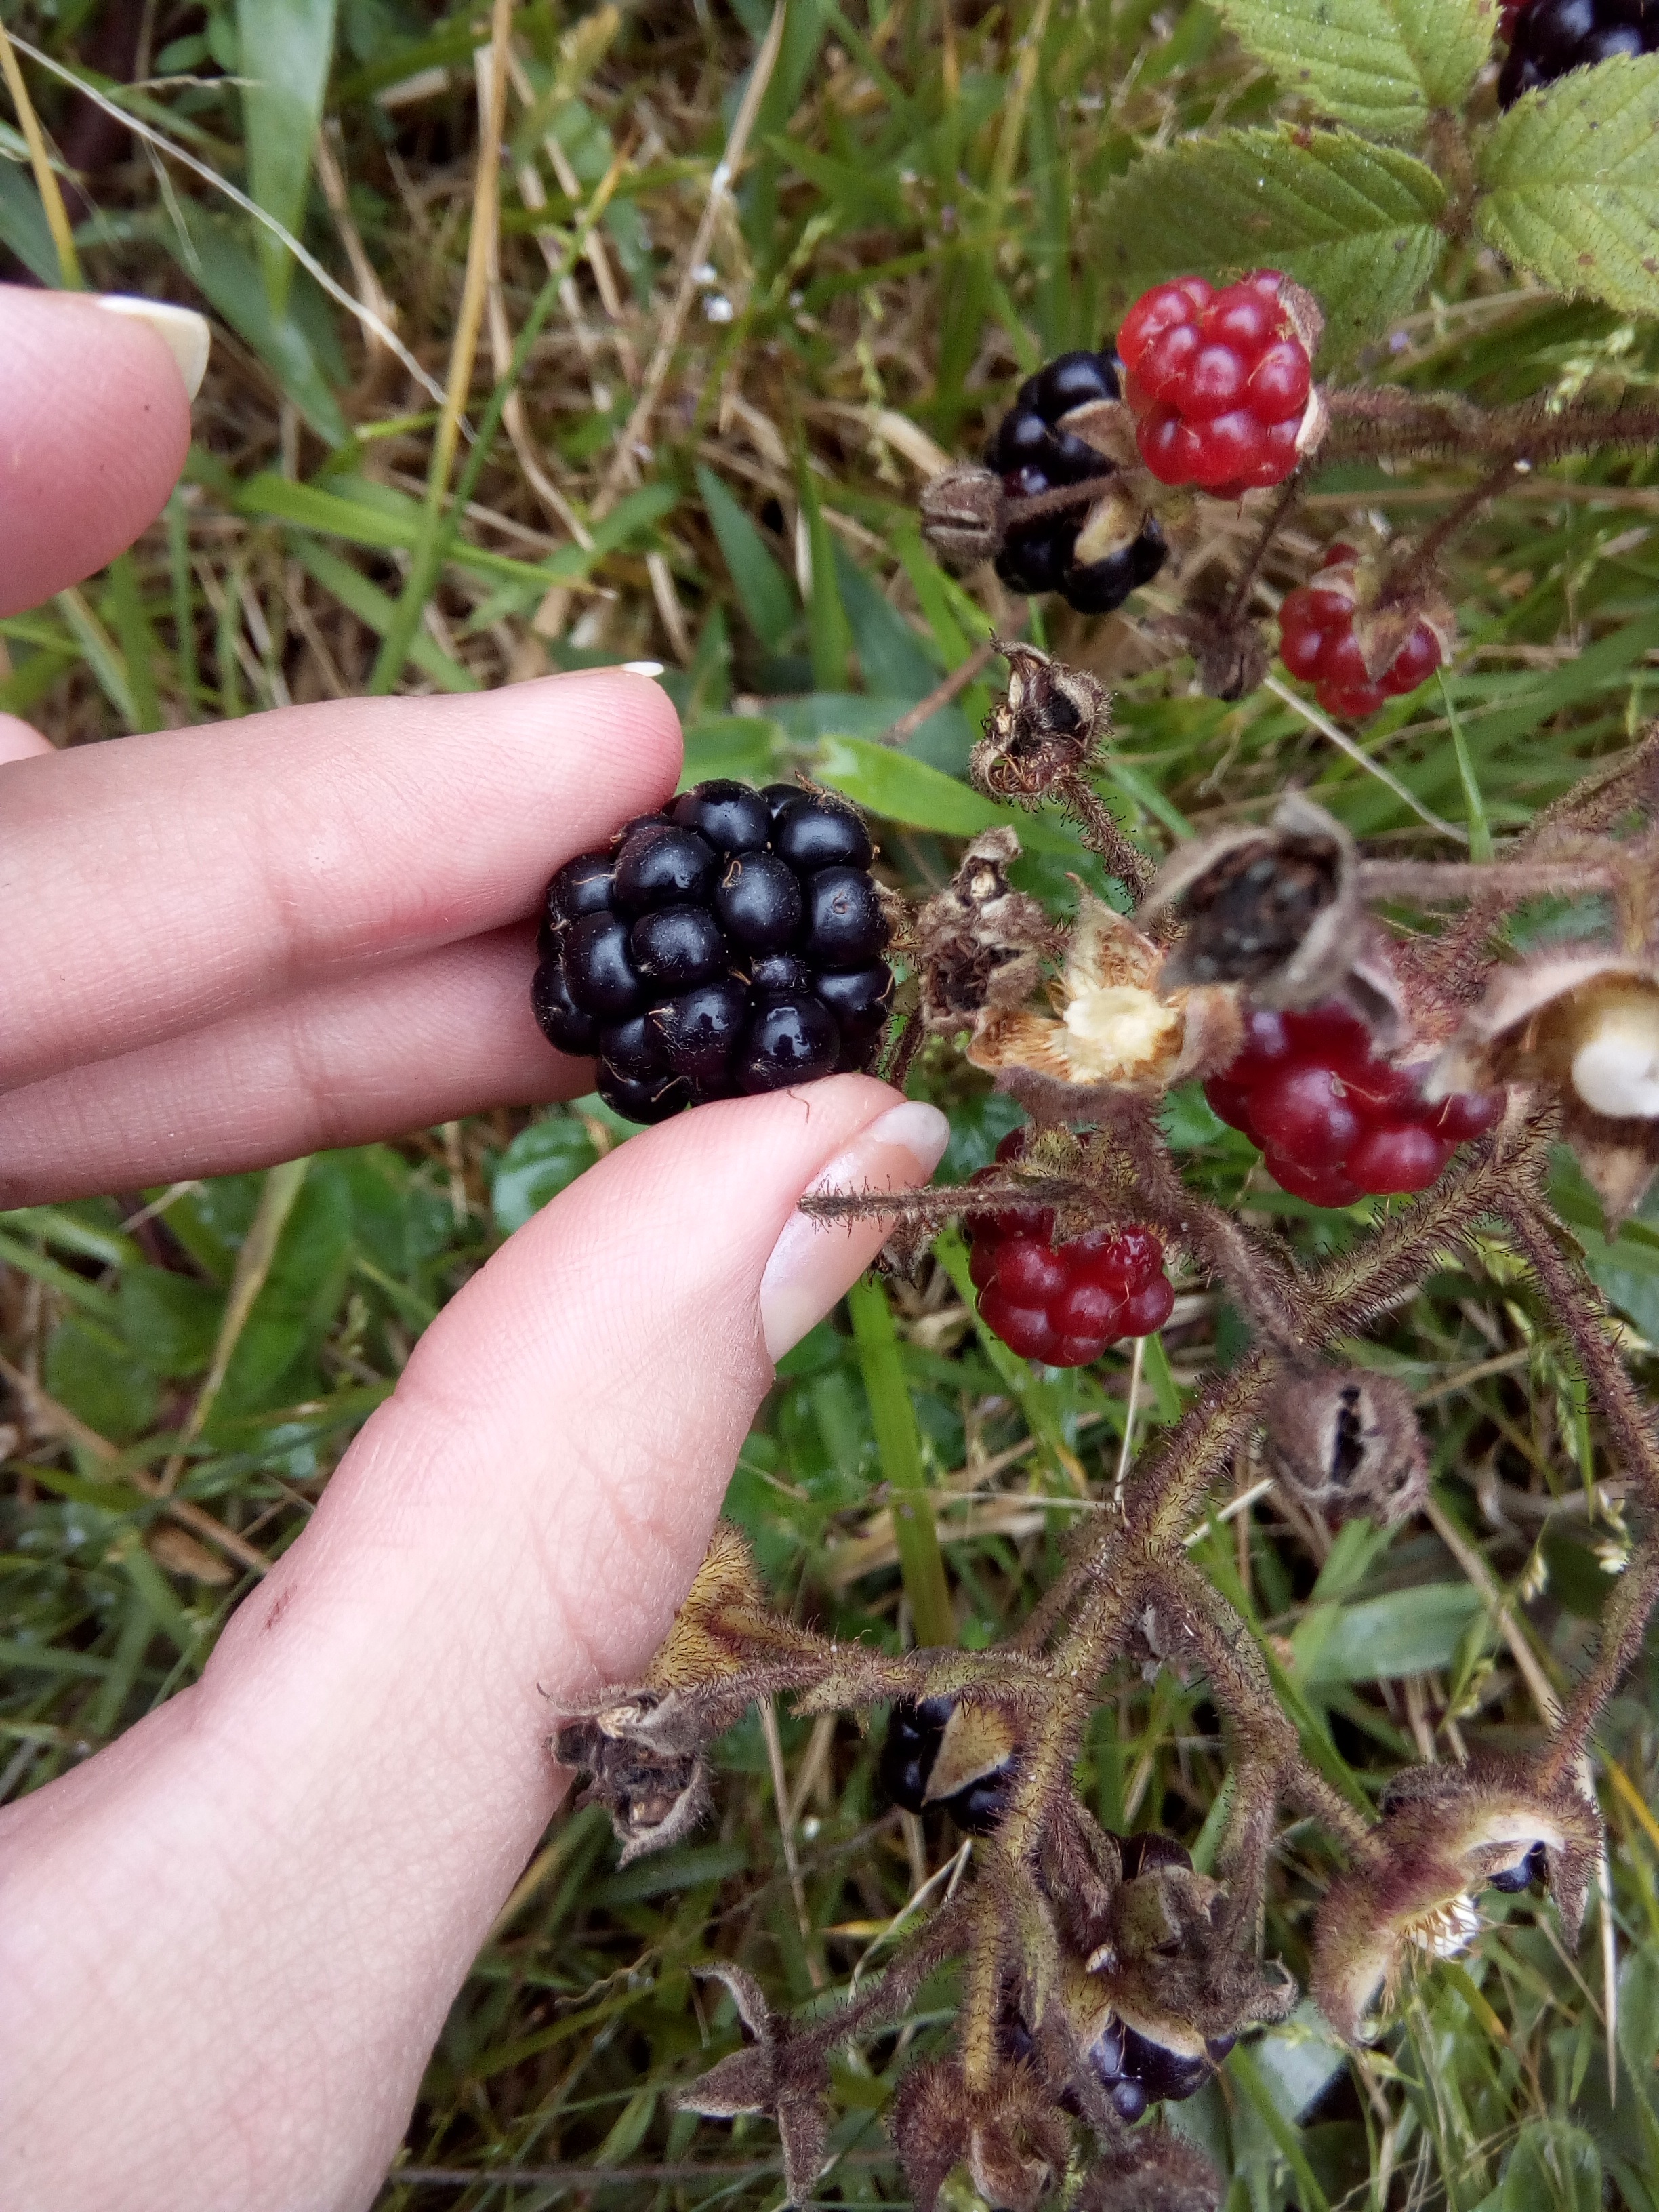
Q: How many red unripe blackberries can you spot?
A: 4